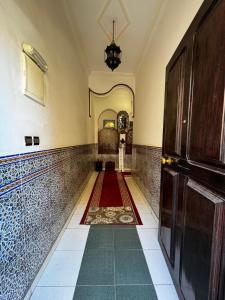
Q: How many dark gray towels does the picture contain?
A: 0